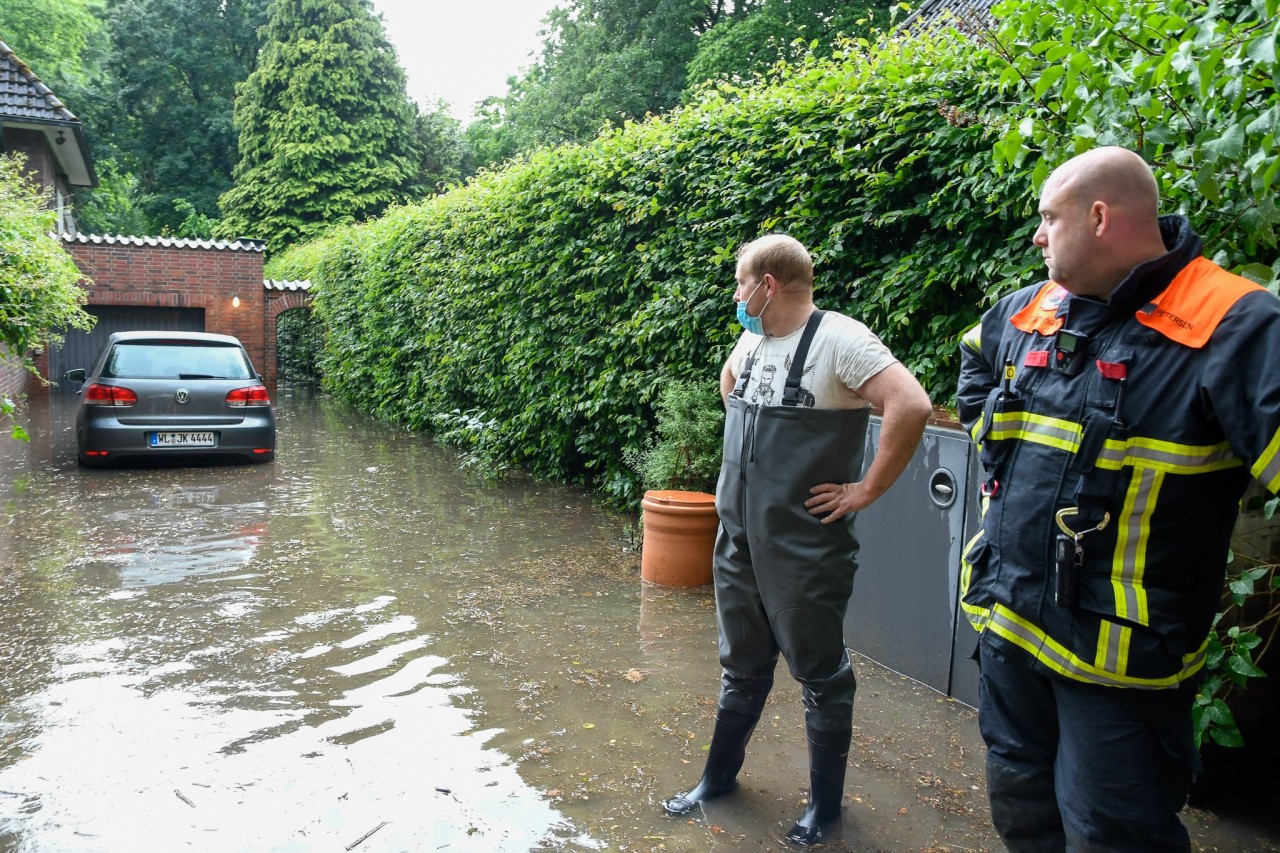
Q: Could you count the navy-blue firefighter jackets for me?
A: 1